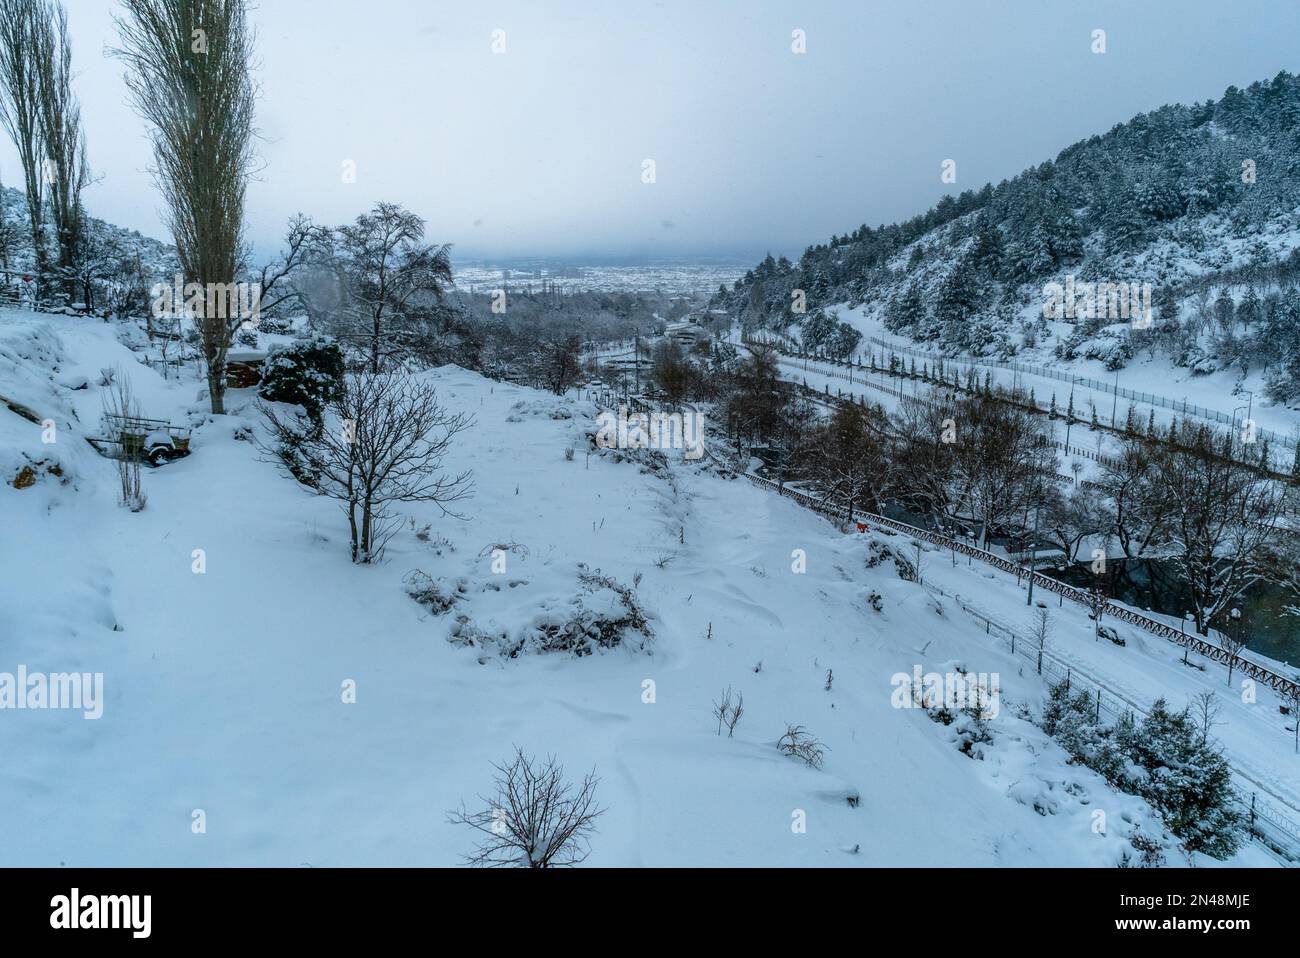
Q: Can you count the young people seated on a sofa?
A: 0